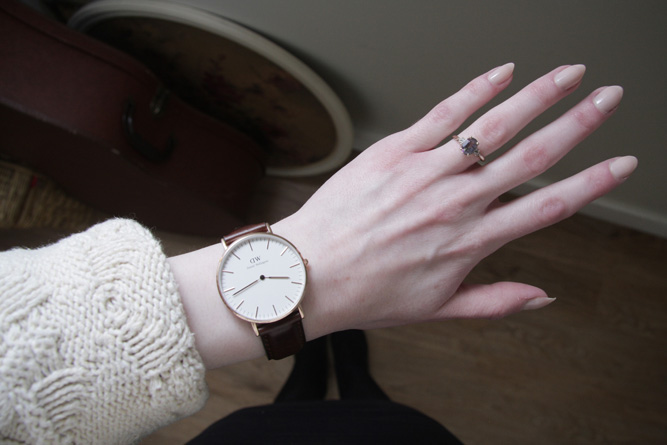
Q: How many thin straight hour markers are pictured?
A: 12